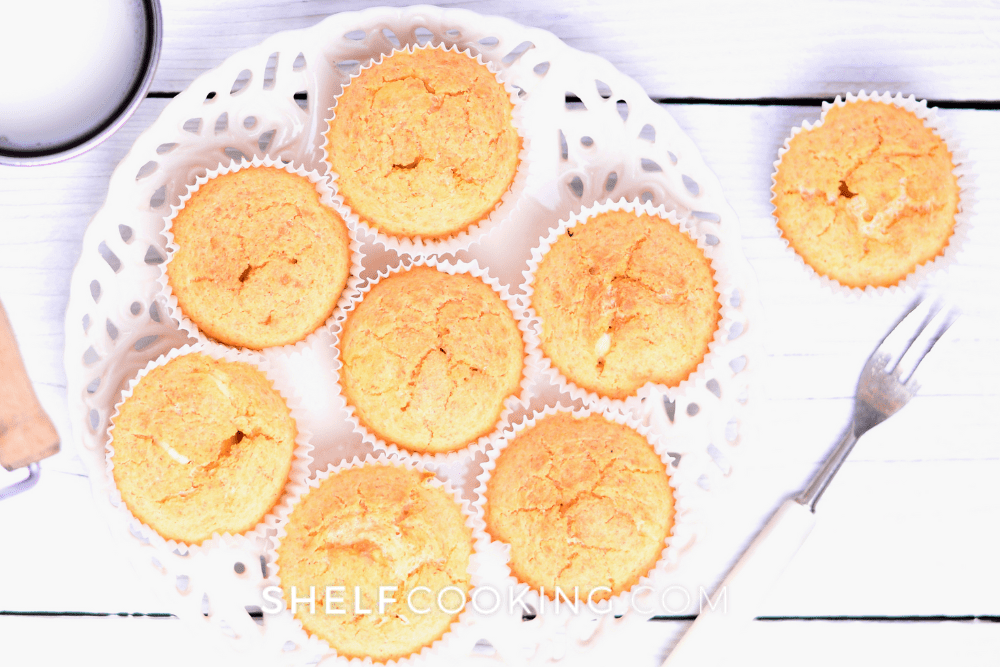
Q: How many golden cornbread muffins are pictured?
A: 8